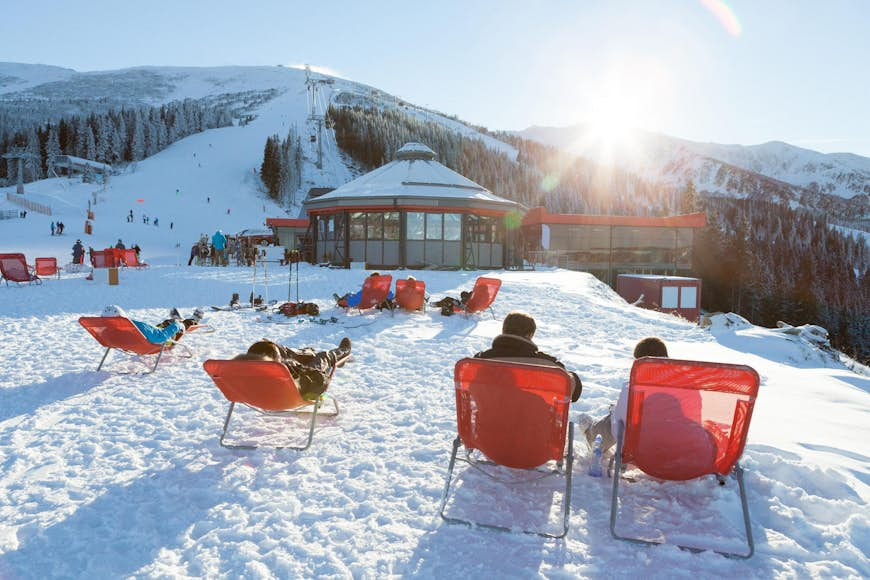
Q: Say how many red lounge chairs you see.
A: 12